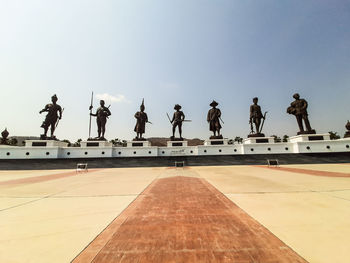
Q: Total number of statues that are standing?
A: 7